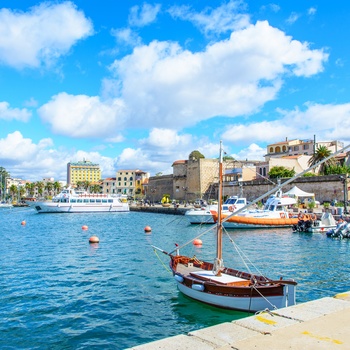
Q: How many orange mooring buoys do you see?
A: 5